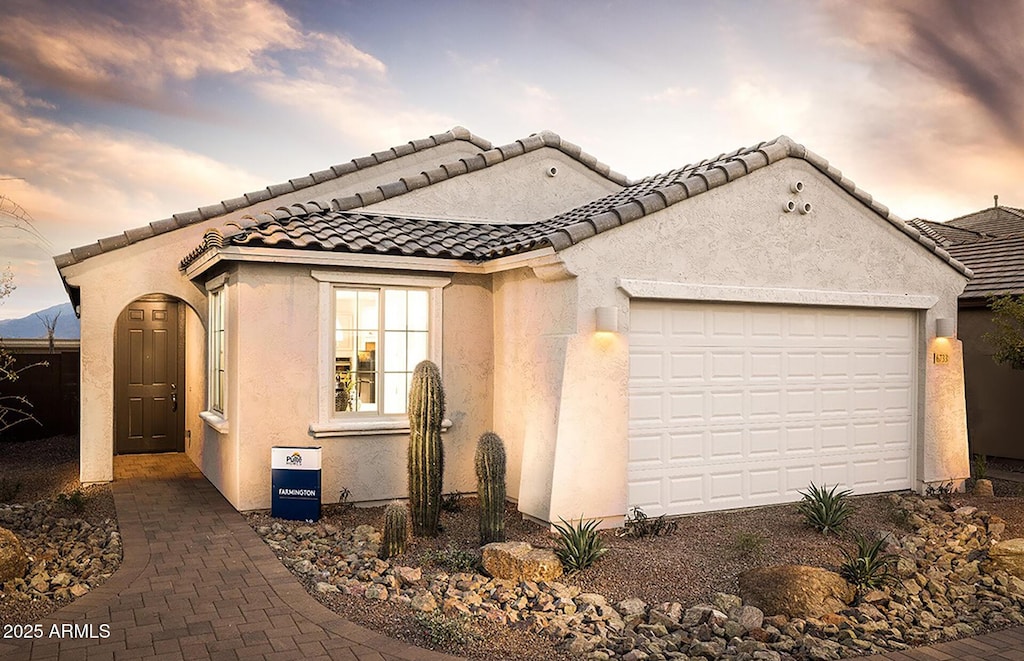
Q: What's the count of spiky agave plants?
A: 3